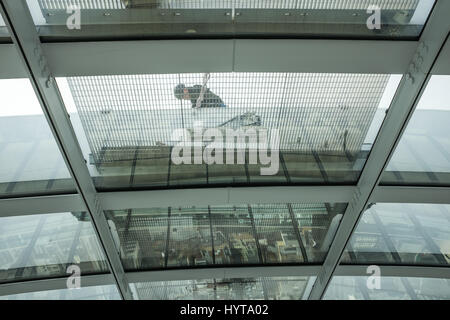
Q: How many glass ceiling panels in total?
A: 11